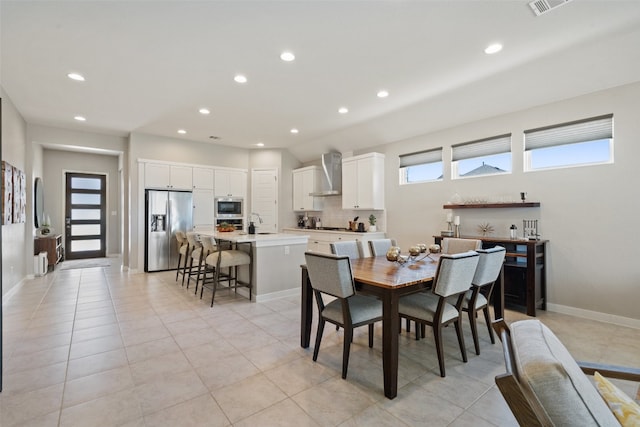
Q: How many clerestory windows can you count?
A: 3